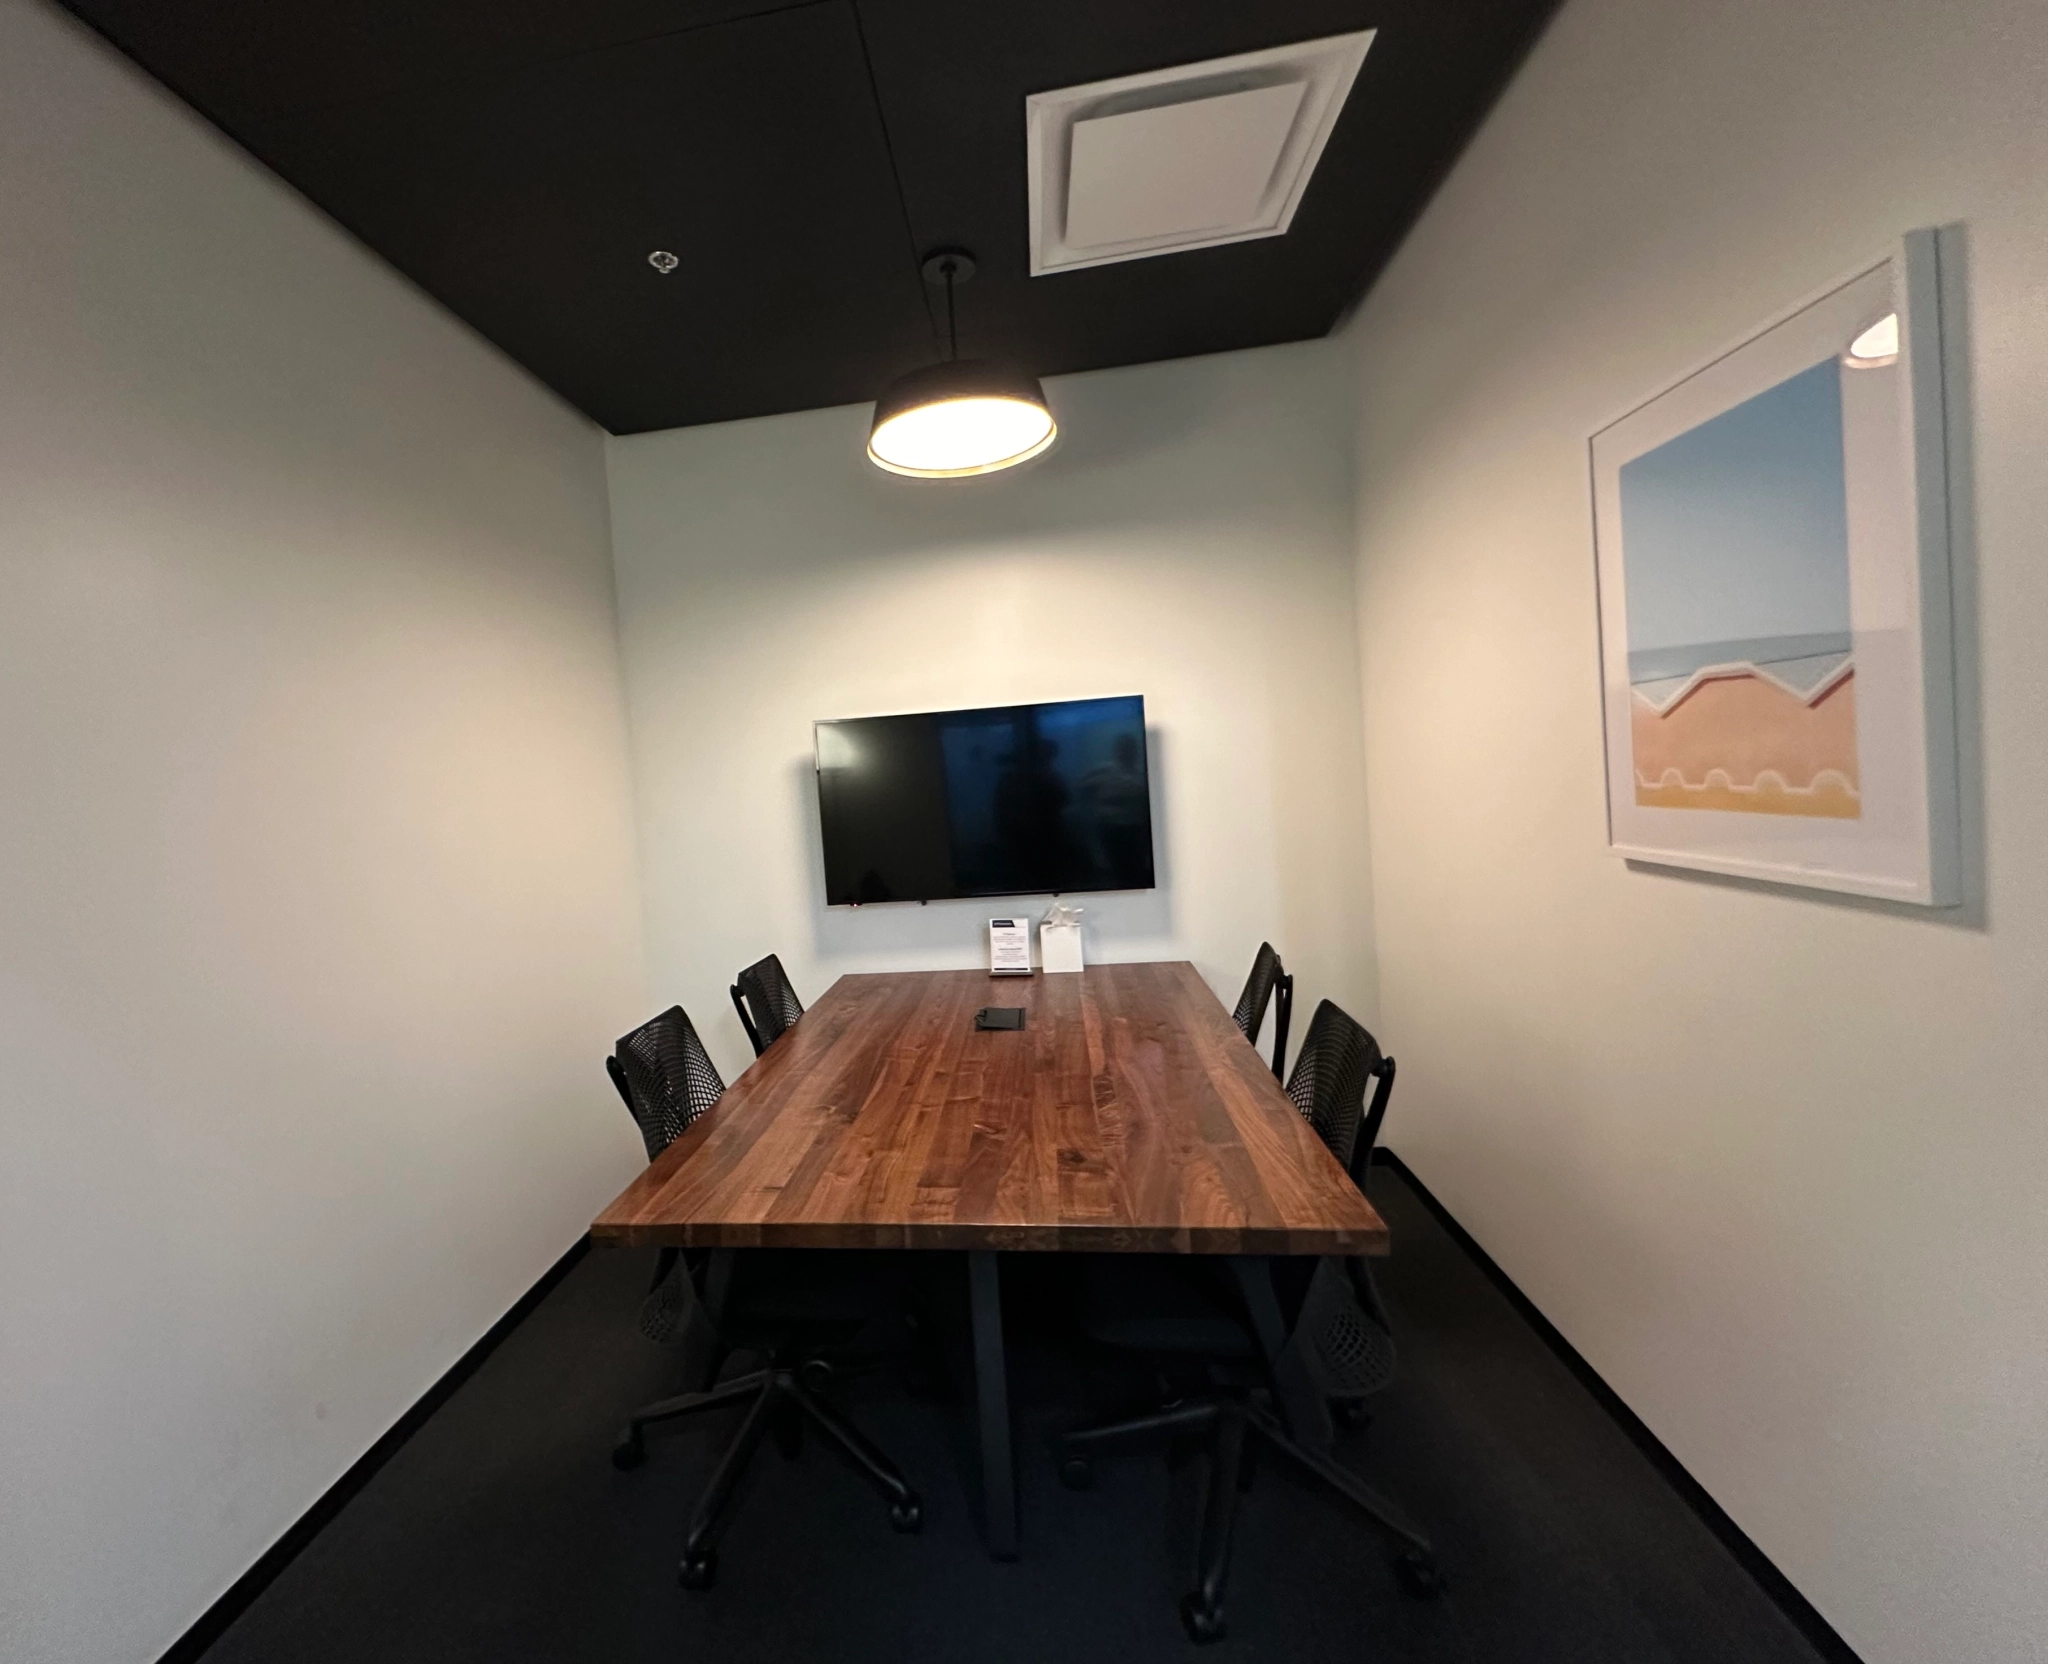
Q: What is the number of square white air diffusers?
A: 1